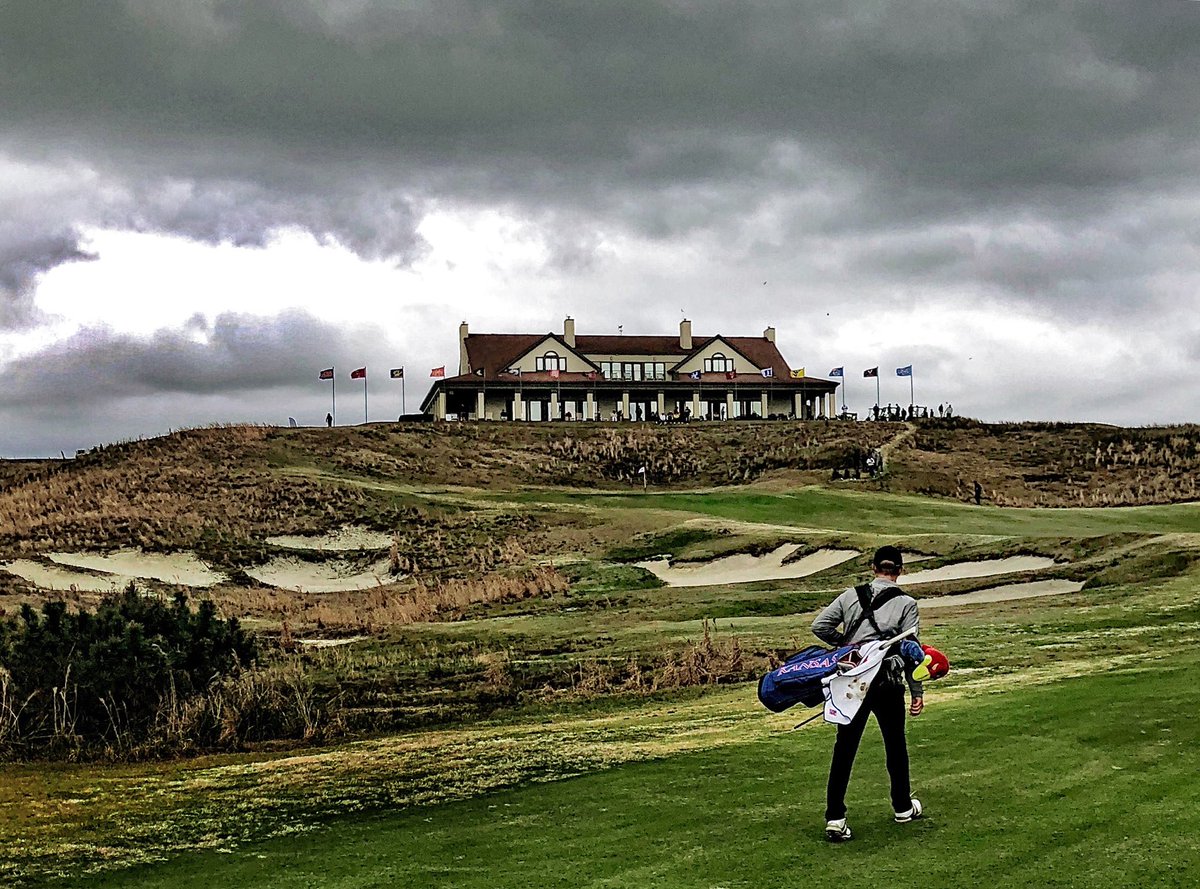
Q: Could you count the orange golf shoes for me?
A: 0